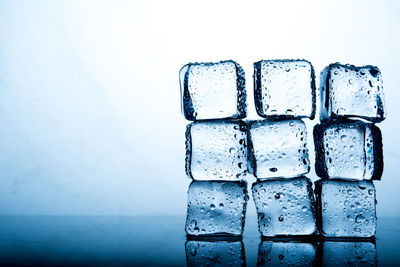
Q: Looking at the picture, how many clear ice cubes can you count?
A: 9